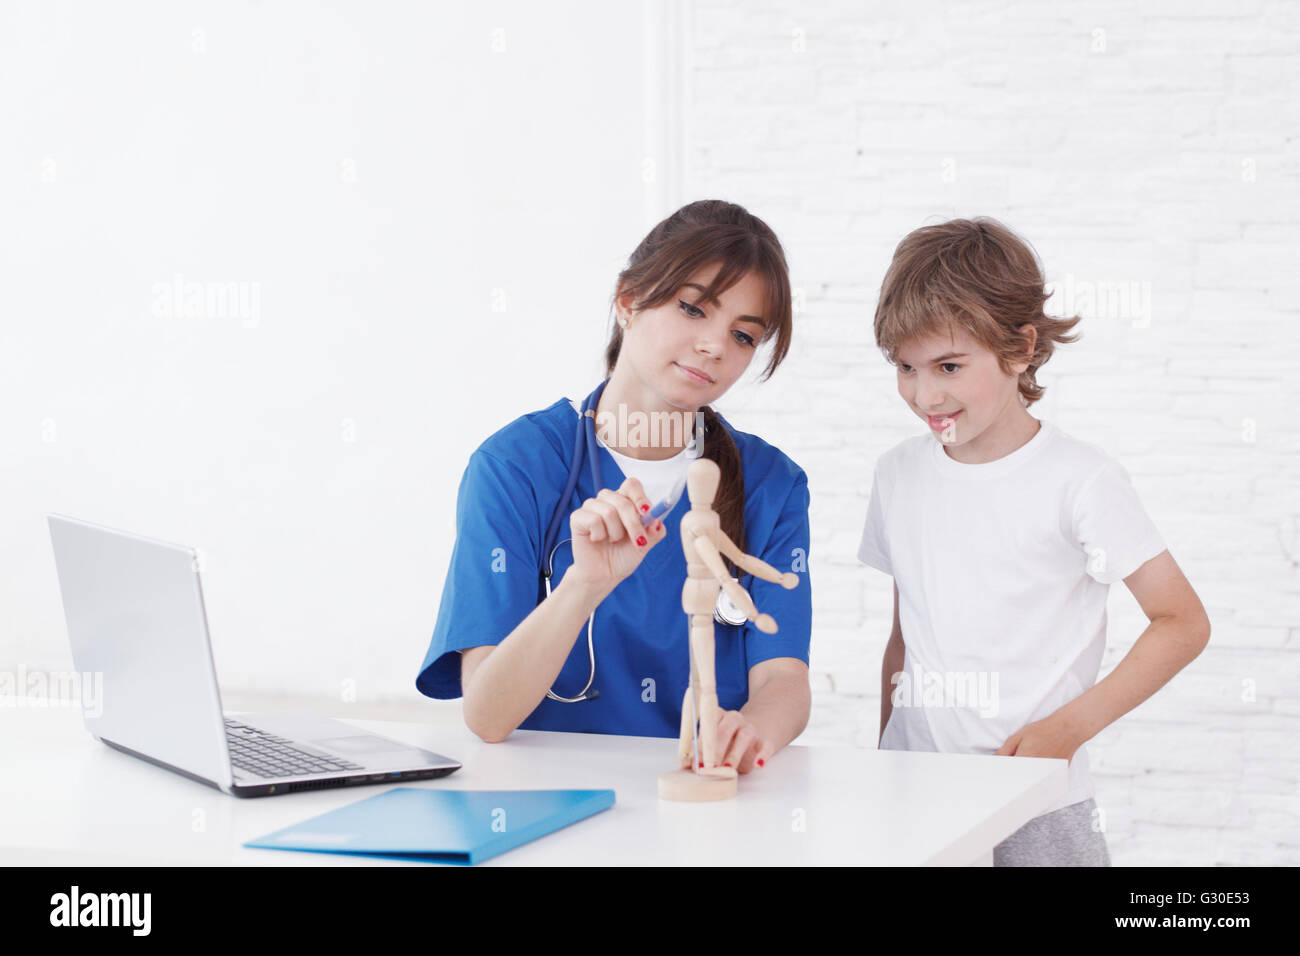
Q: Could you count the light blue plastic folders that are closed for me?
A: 1